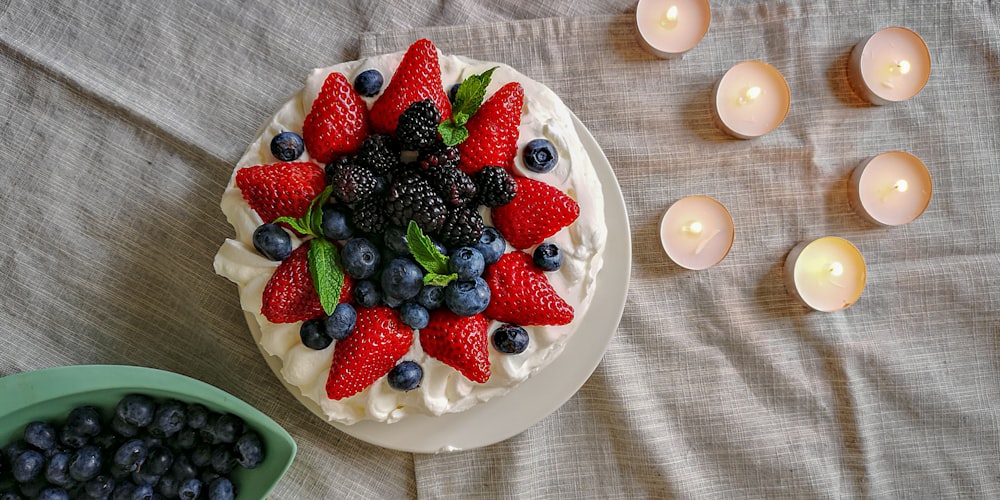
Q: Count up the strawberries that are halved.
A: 9